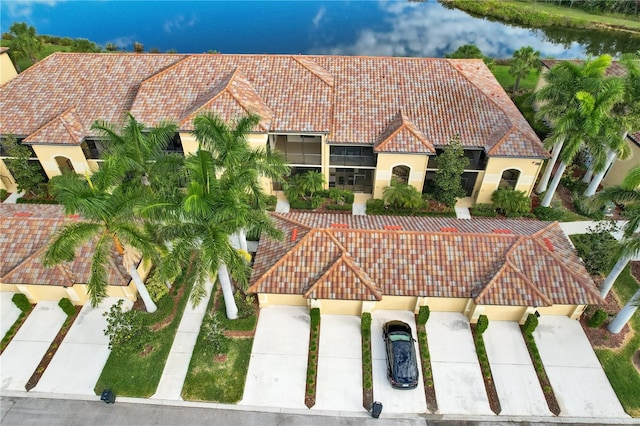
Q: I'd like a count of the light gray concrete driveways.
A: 9